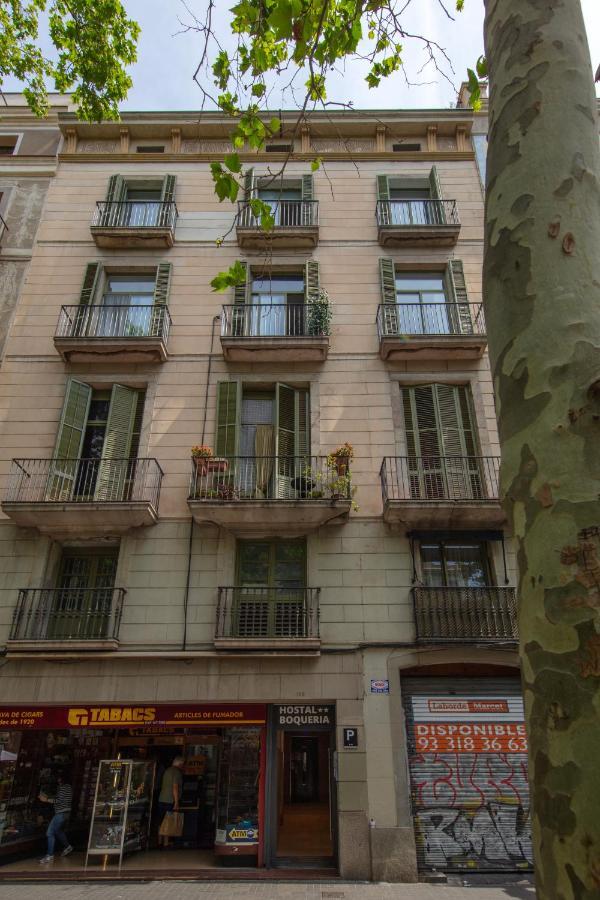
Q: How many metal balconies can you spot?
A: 12